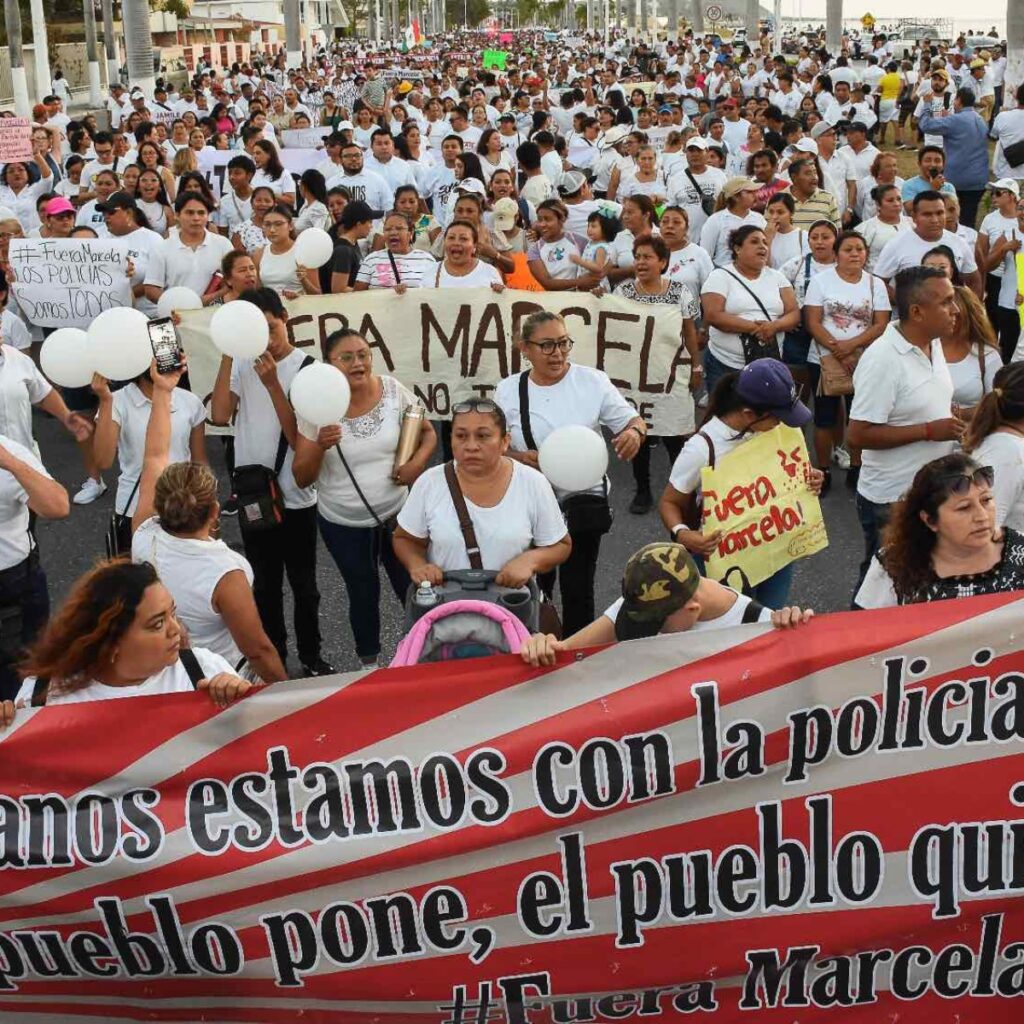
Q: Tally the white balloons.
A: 7